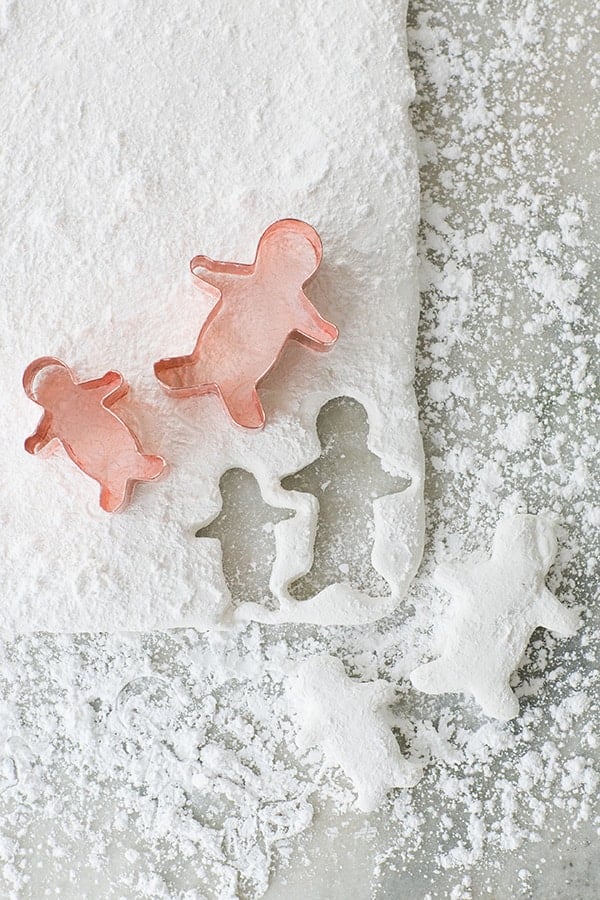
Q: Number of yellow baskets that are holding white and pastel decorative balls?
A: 0